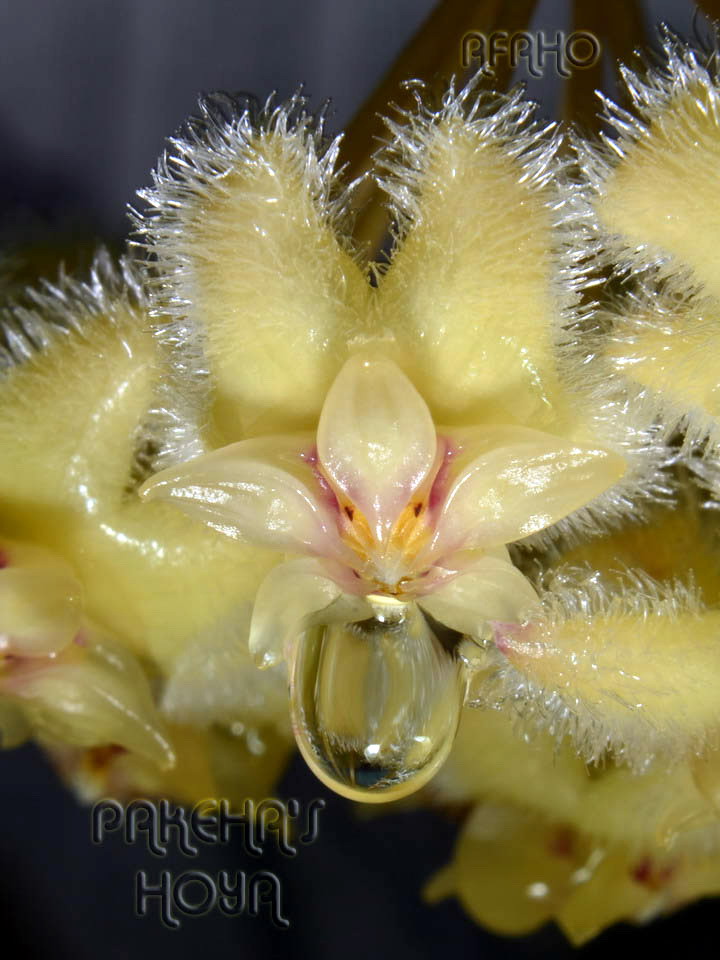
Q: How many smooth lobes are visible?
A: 5